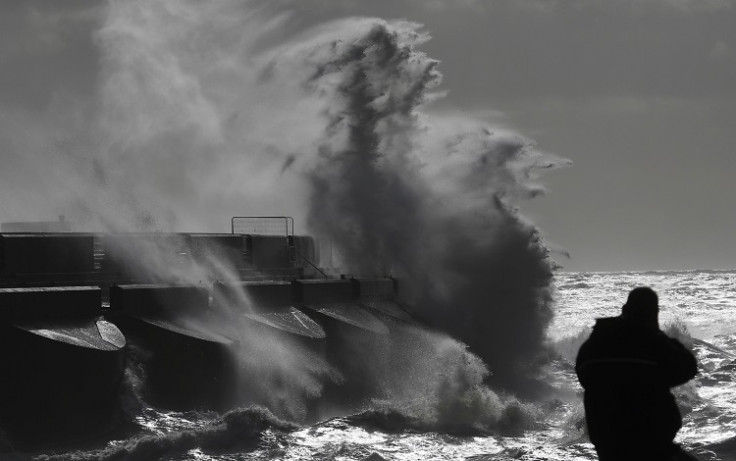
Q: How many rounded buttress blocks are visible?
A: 5